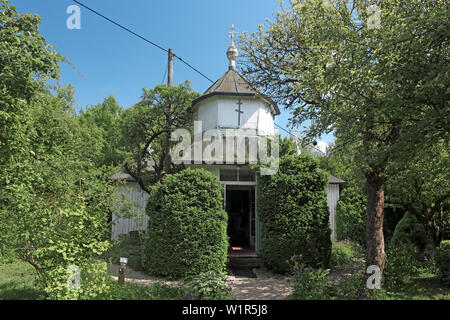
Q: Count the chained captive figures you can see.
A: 0